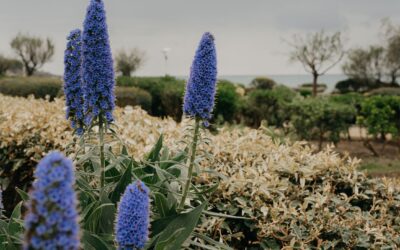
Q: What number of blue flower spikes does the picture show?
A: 5